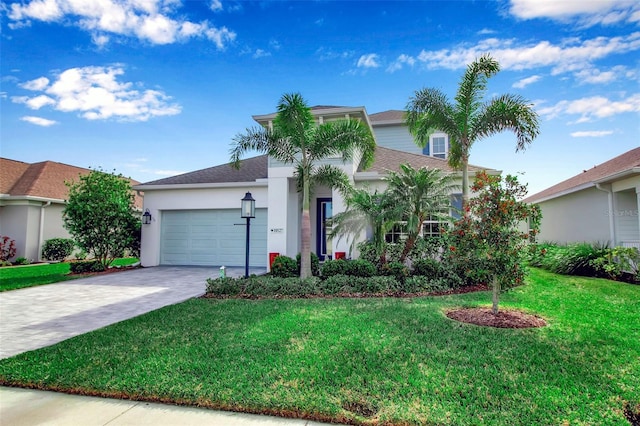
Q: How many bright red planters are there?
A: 2